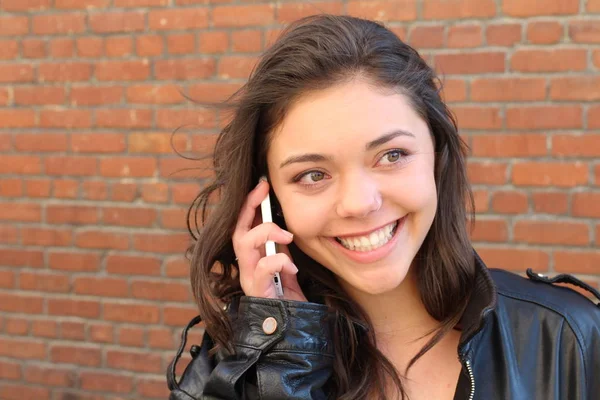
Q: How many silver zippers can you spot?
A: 1